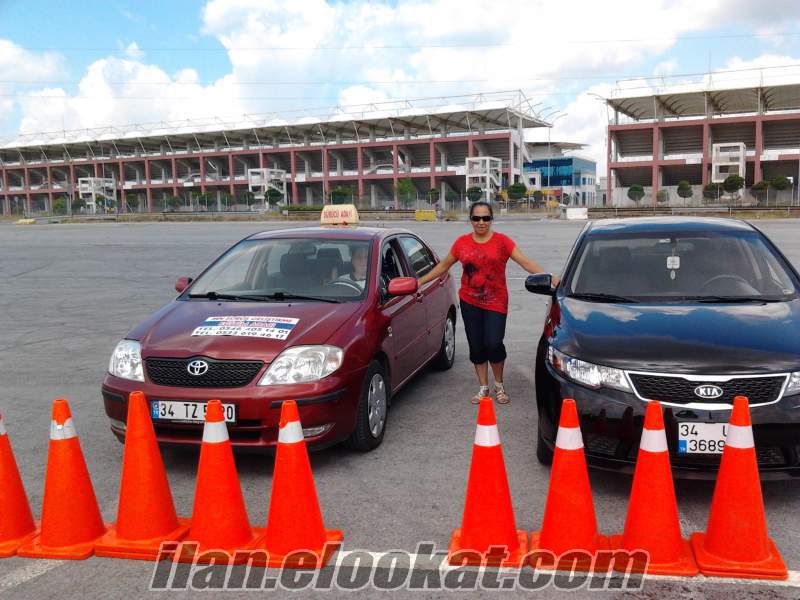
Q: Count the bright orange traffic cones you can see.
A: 9